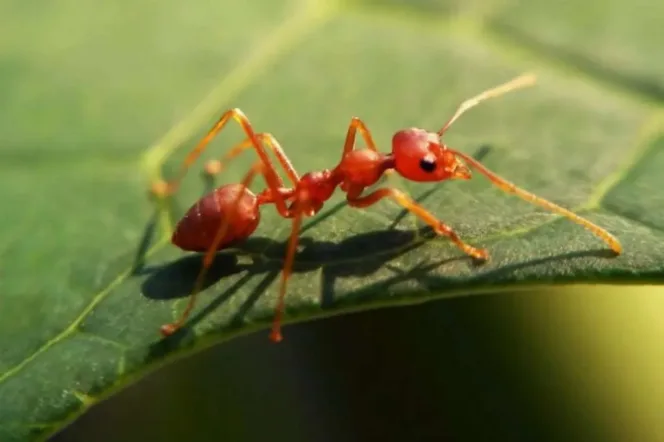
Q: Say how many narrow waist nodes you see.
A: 1